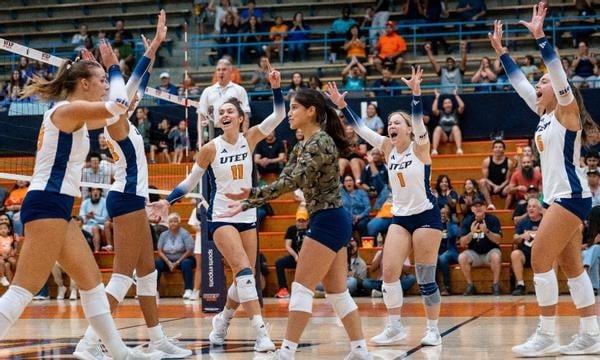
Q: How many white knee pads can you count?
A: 11